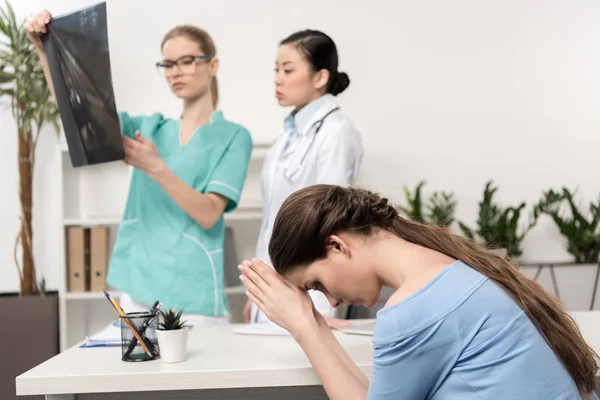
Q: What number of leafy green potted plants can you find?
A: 5